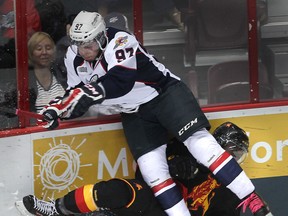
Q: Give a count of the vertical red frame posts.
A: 3